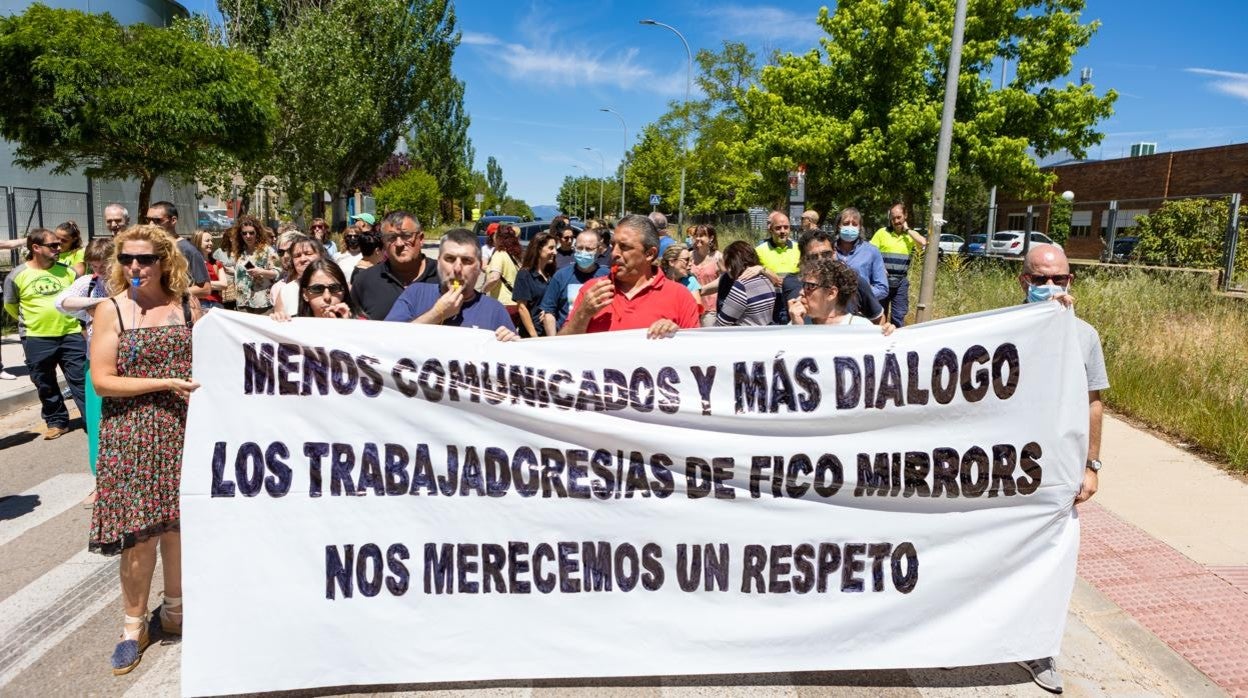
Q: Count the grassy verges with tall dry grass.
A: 1